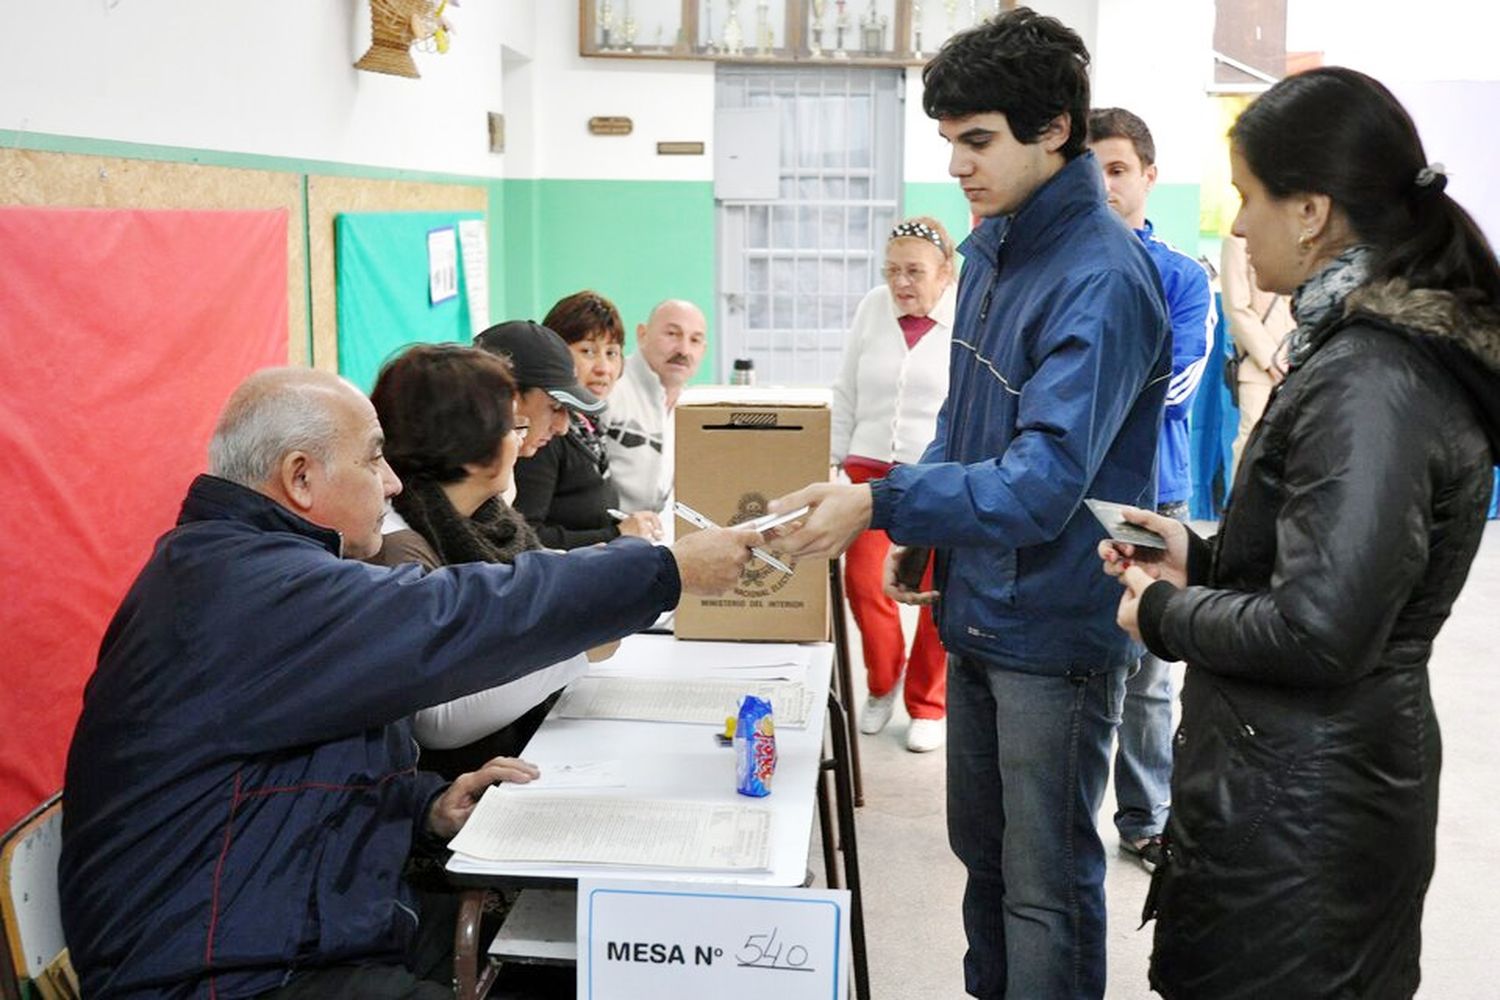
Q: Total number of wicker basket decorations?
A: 1